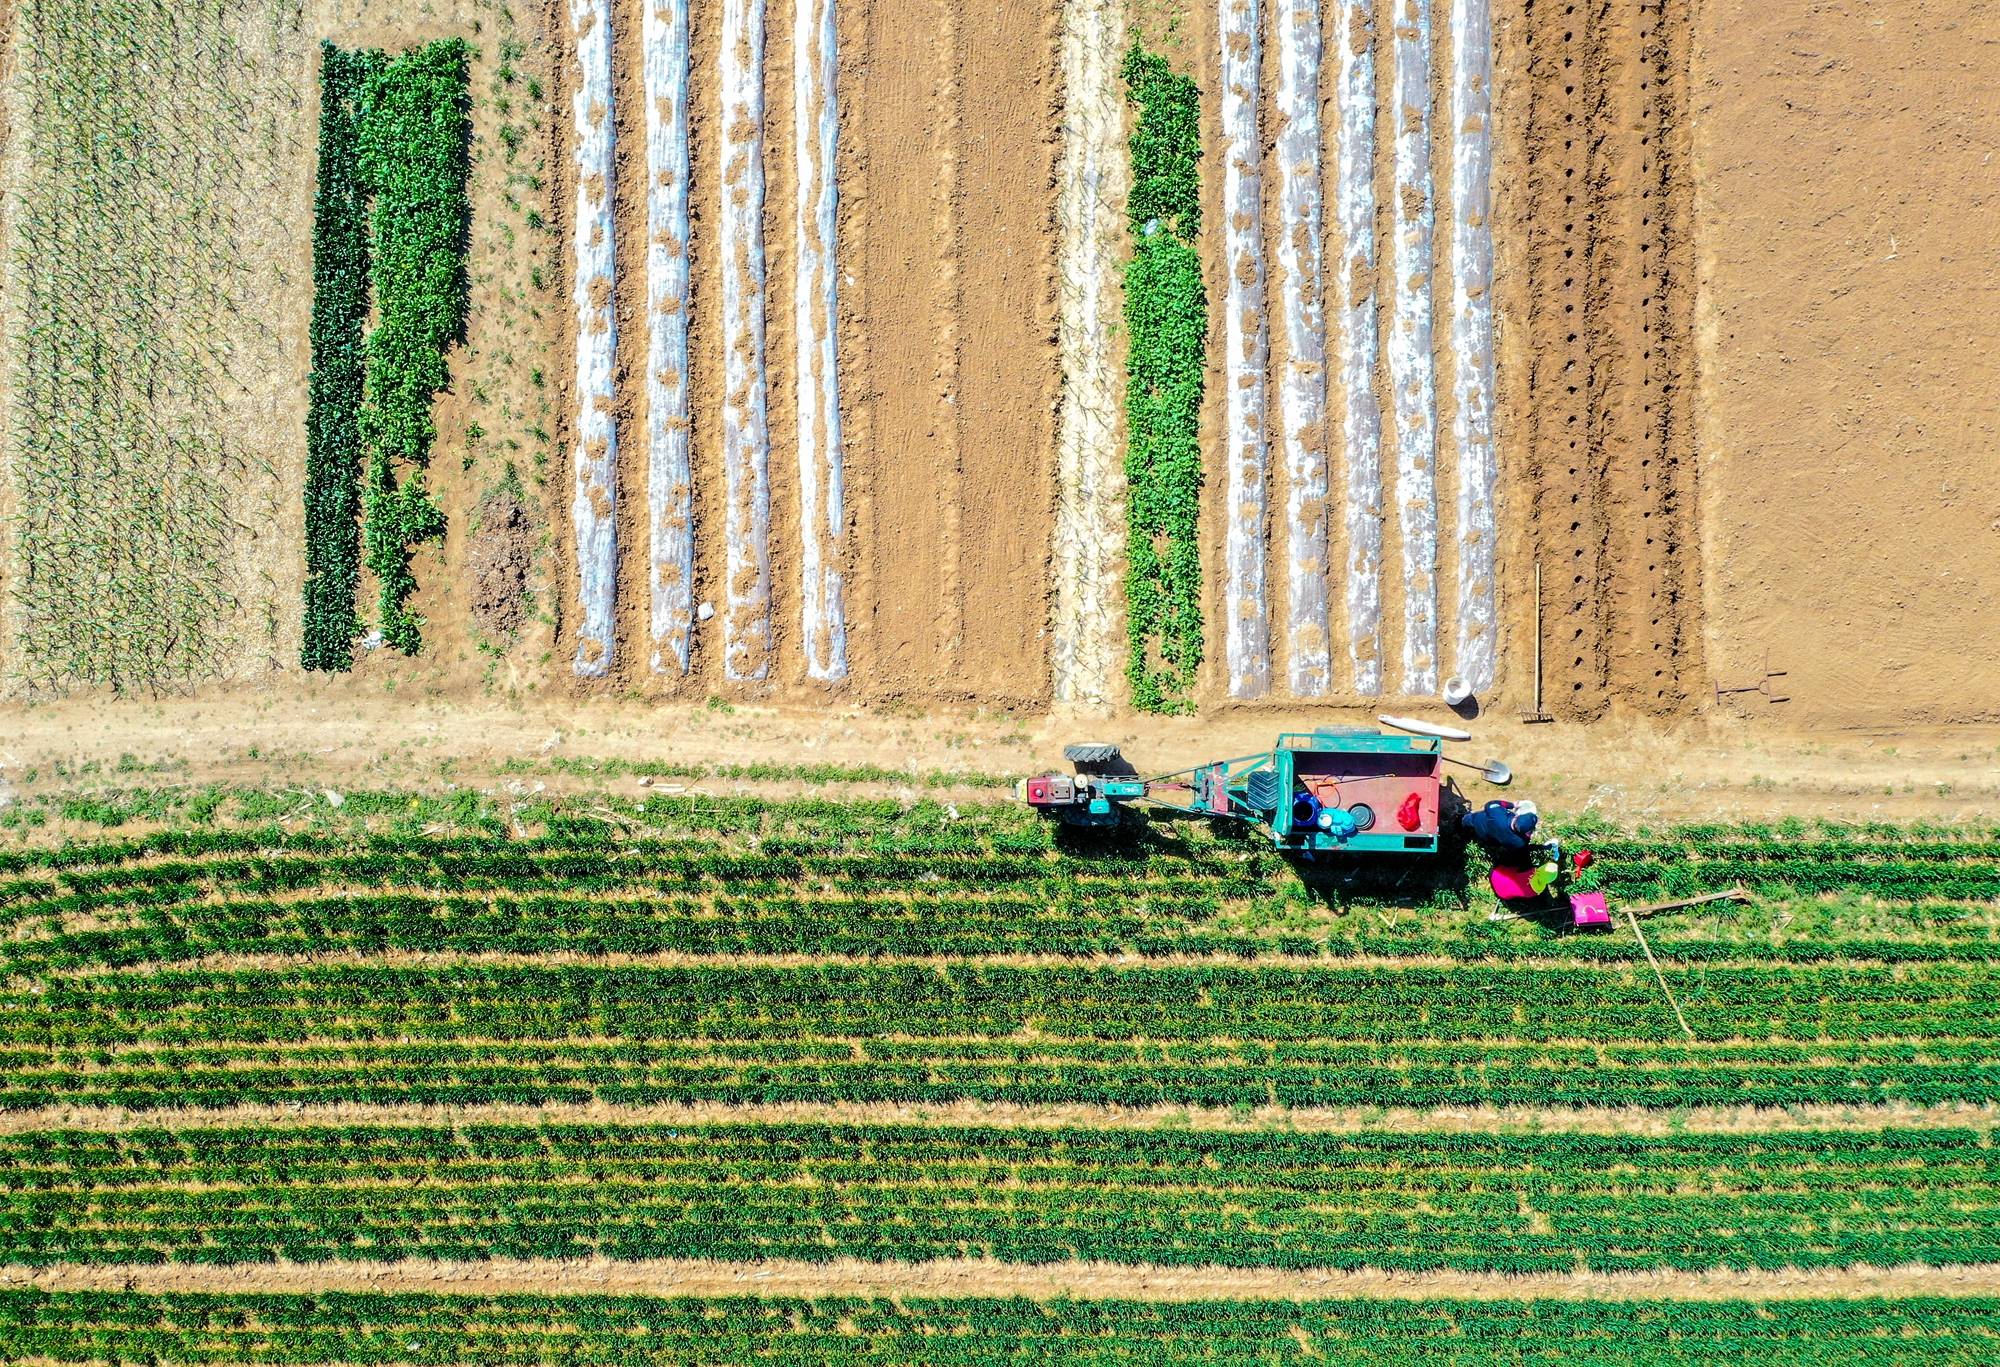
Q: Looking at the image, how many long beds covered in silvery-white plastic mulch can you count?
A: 9